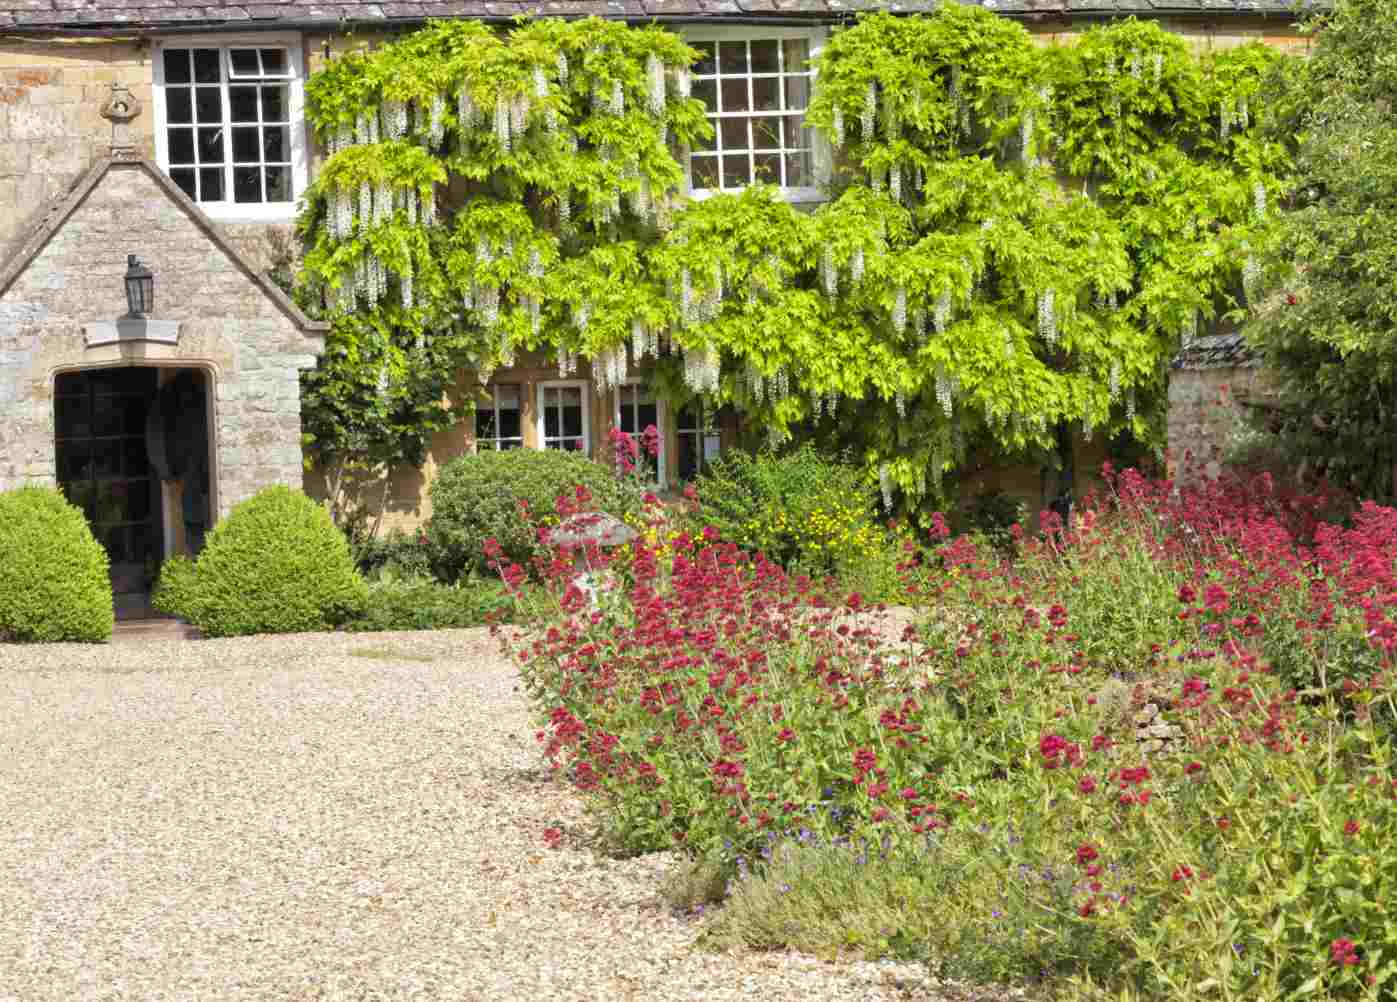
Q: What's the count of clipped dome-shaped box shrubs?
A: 2